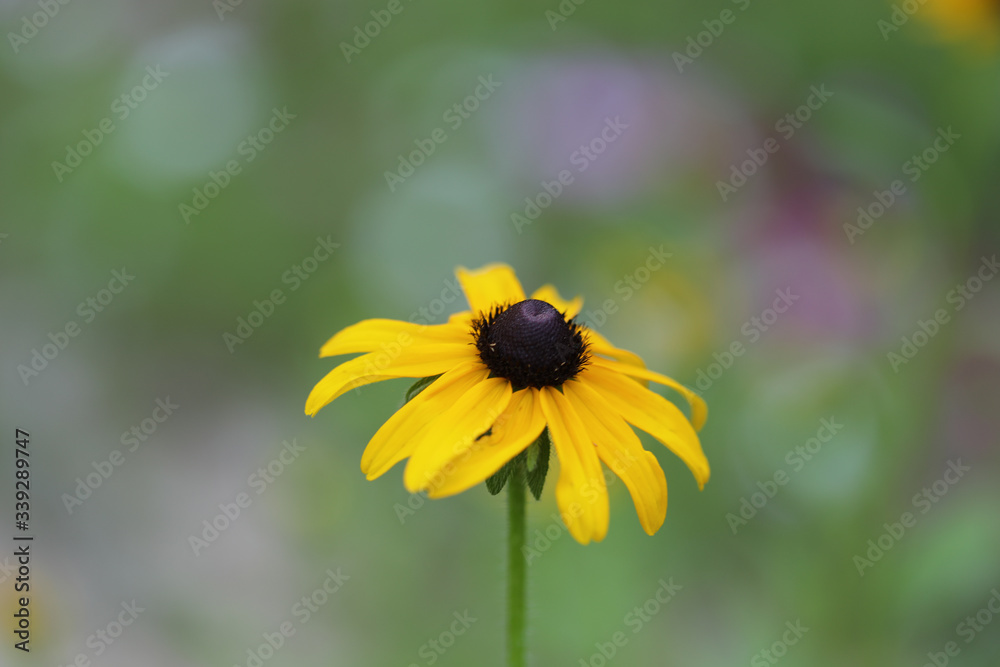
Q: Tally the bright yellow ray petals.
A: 13